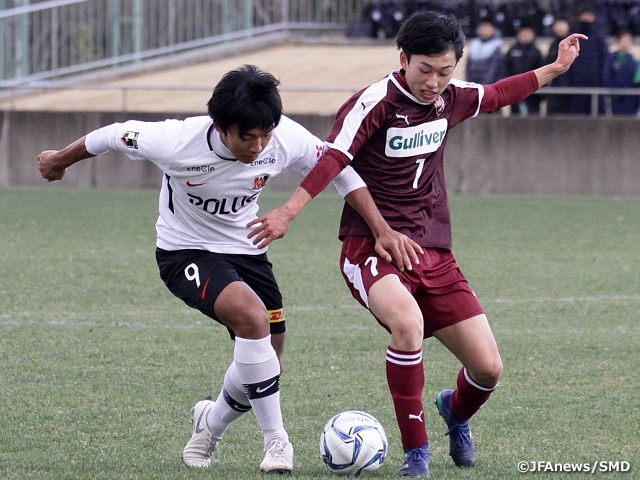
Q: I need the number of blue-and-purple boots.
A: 2